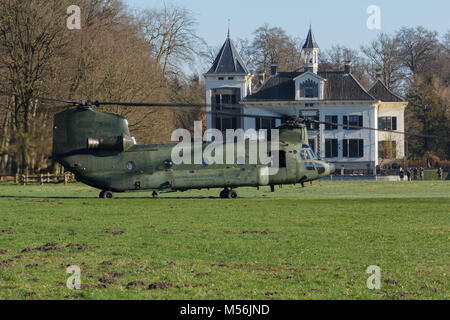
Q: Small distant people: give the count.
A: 5